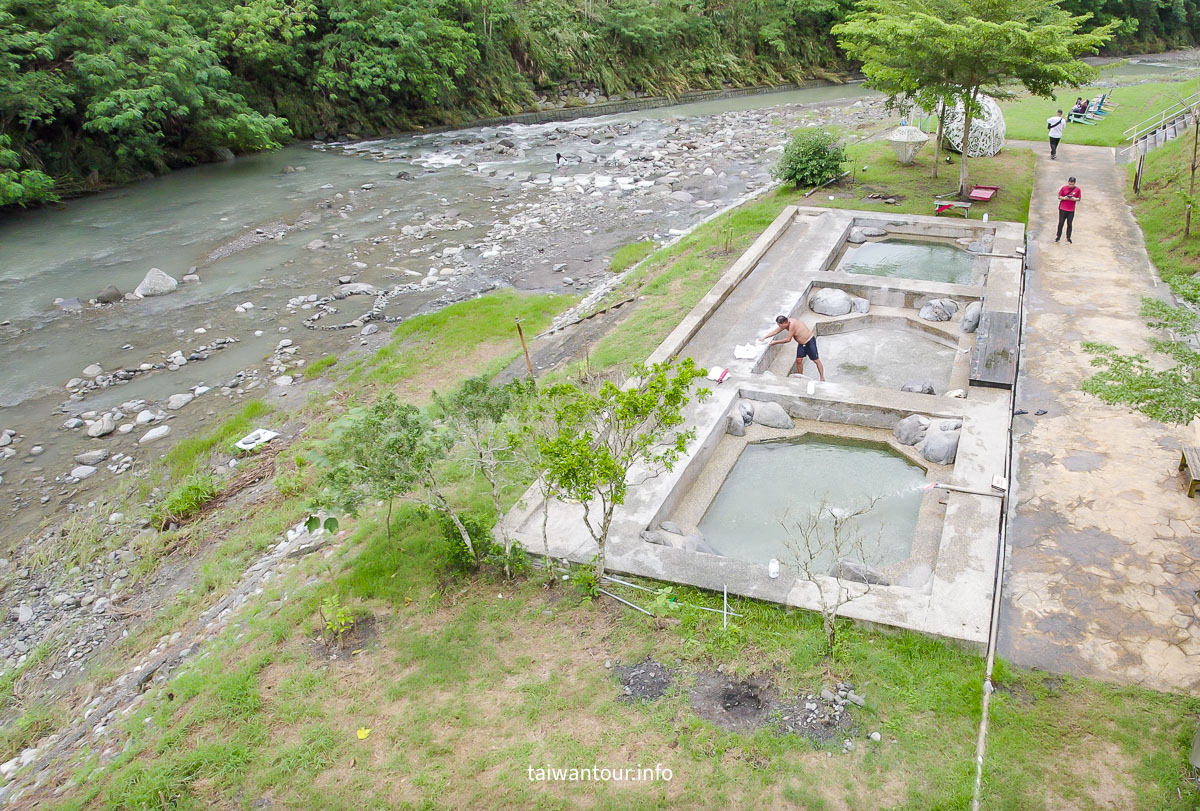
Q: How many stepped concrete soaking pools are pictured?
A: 3